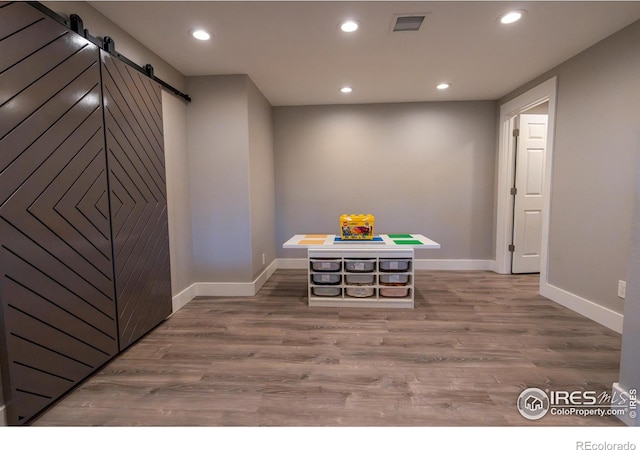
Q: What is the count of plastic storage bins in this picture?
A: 9